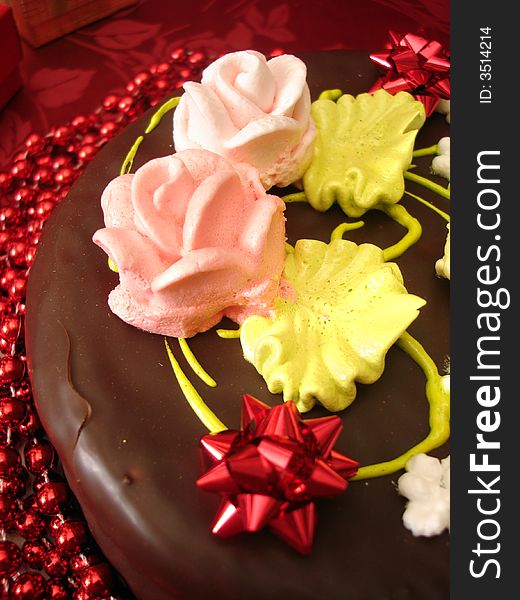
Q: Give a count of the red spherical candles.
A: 0